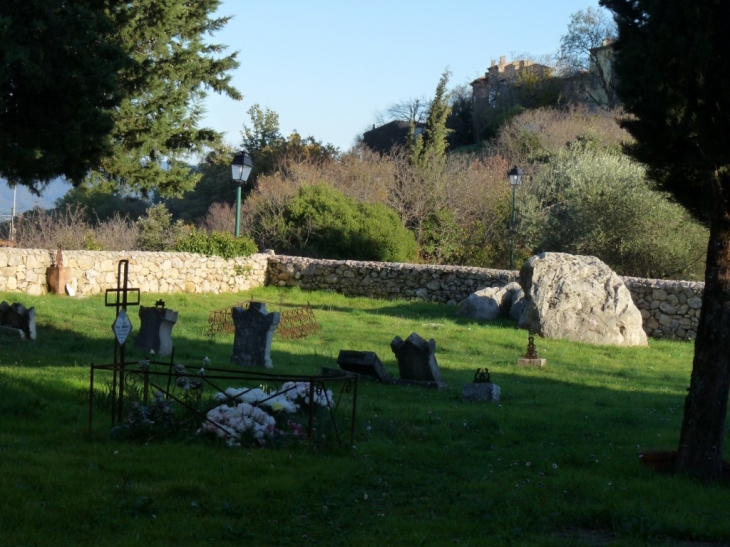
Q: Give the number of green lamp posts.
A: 2